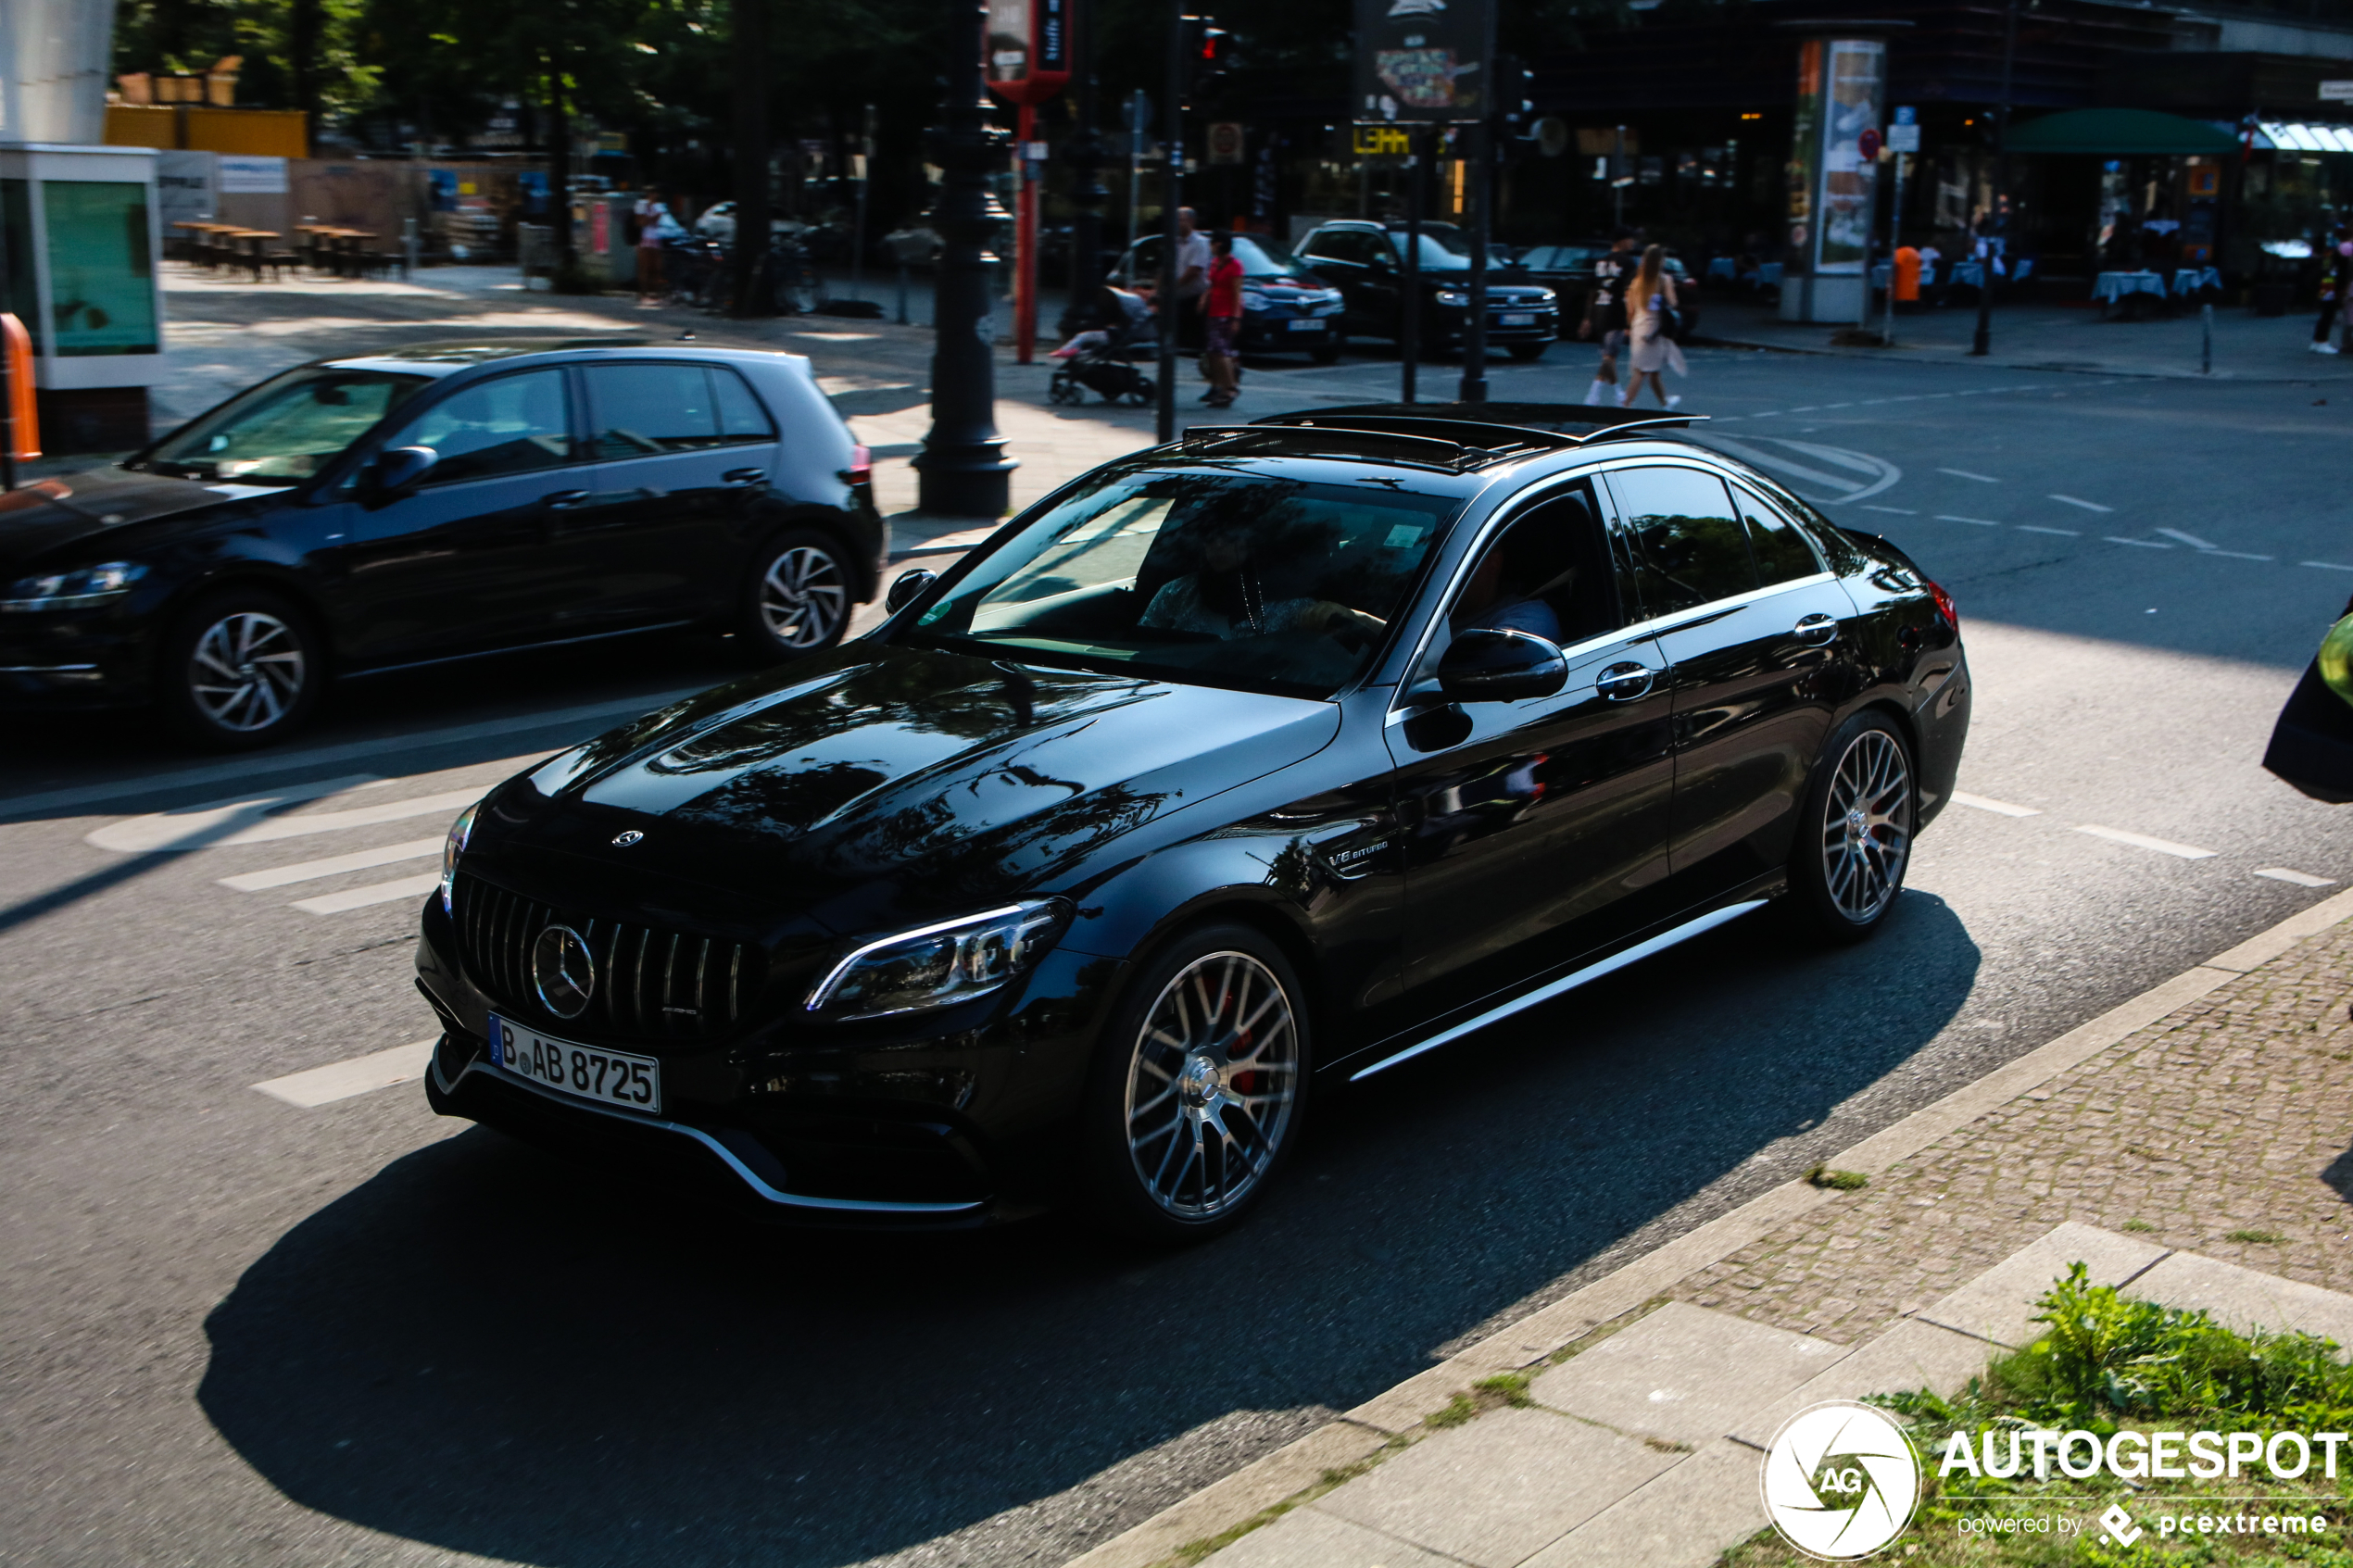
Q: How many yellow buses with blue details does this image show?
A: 0